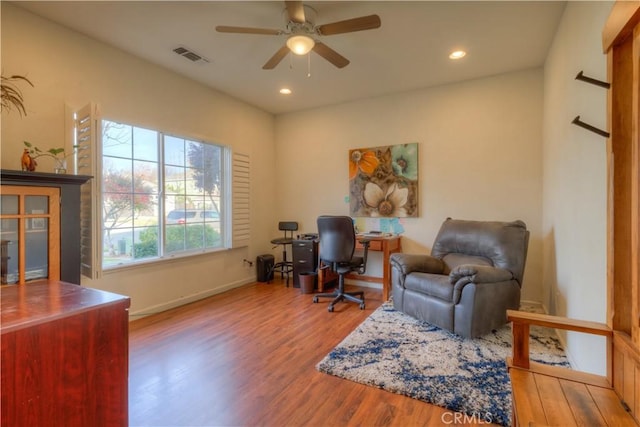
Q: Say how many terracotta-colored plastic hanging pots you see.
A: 0